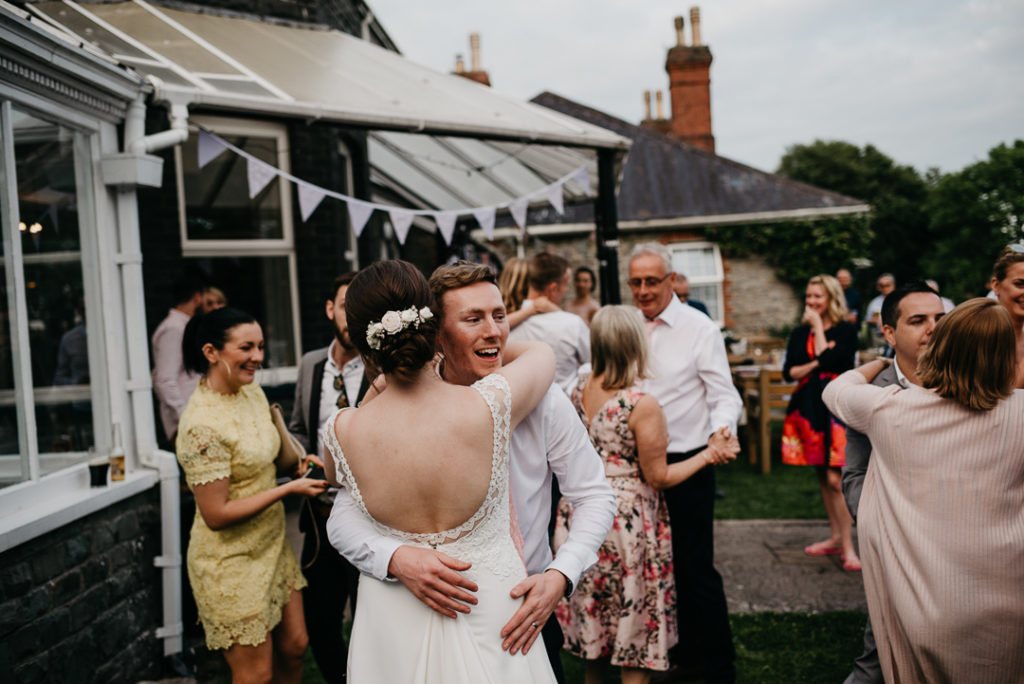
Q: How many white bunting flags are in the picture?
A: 10